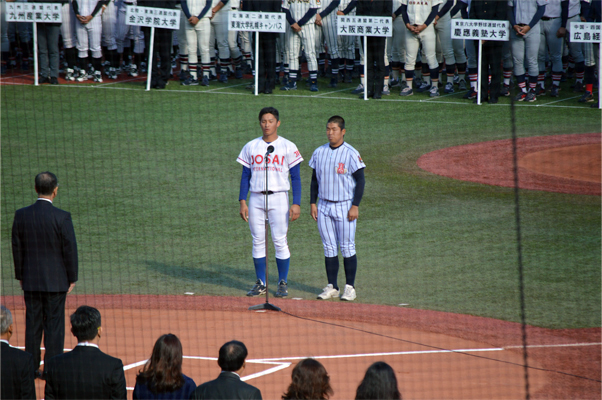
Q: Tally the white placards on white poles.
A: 6